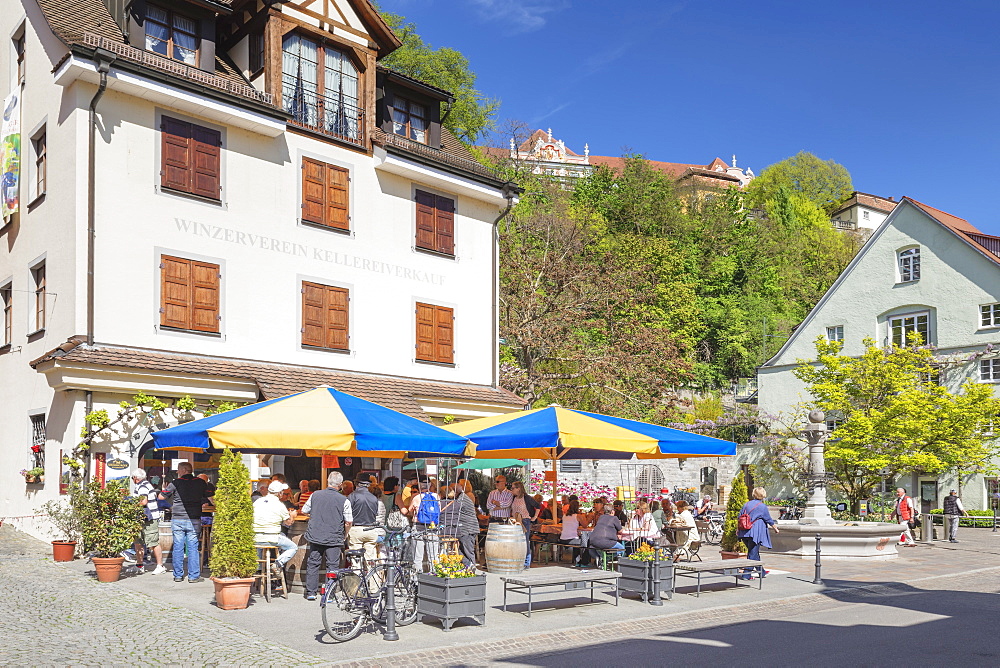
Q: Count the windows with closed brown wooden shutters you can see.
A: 6